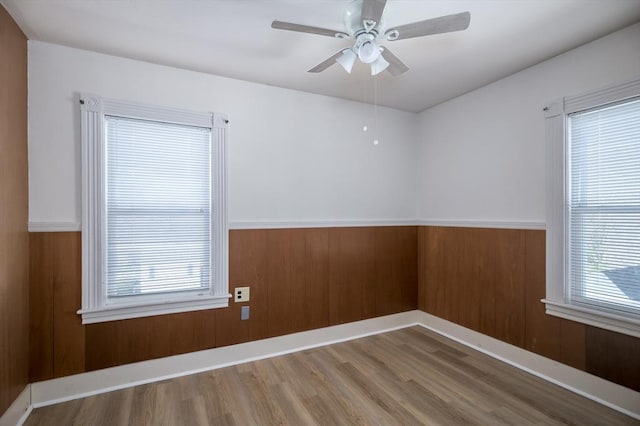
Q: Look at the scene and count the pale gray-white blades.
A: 5